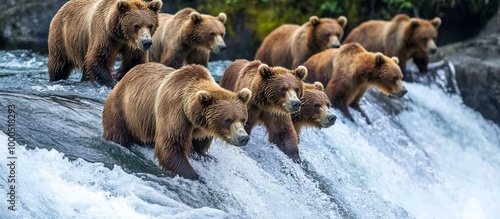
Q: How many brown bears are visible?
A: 8